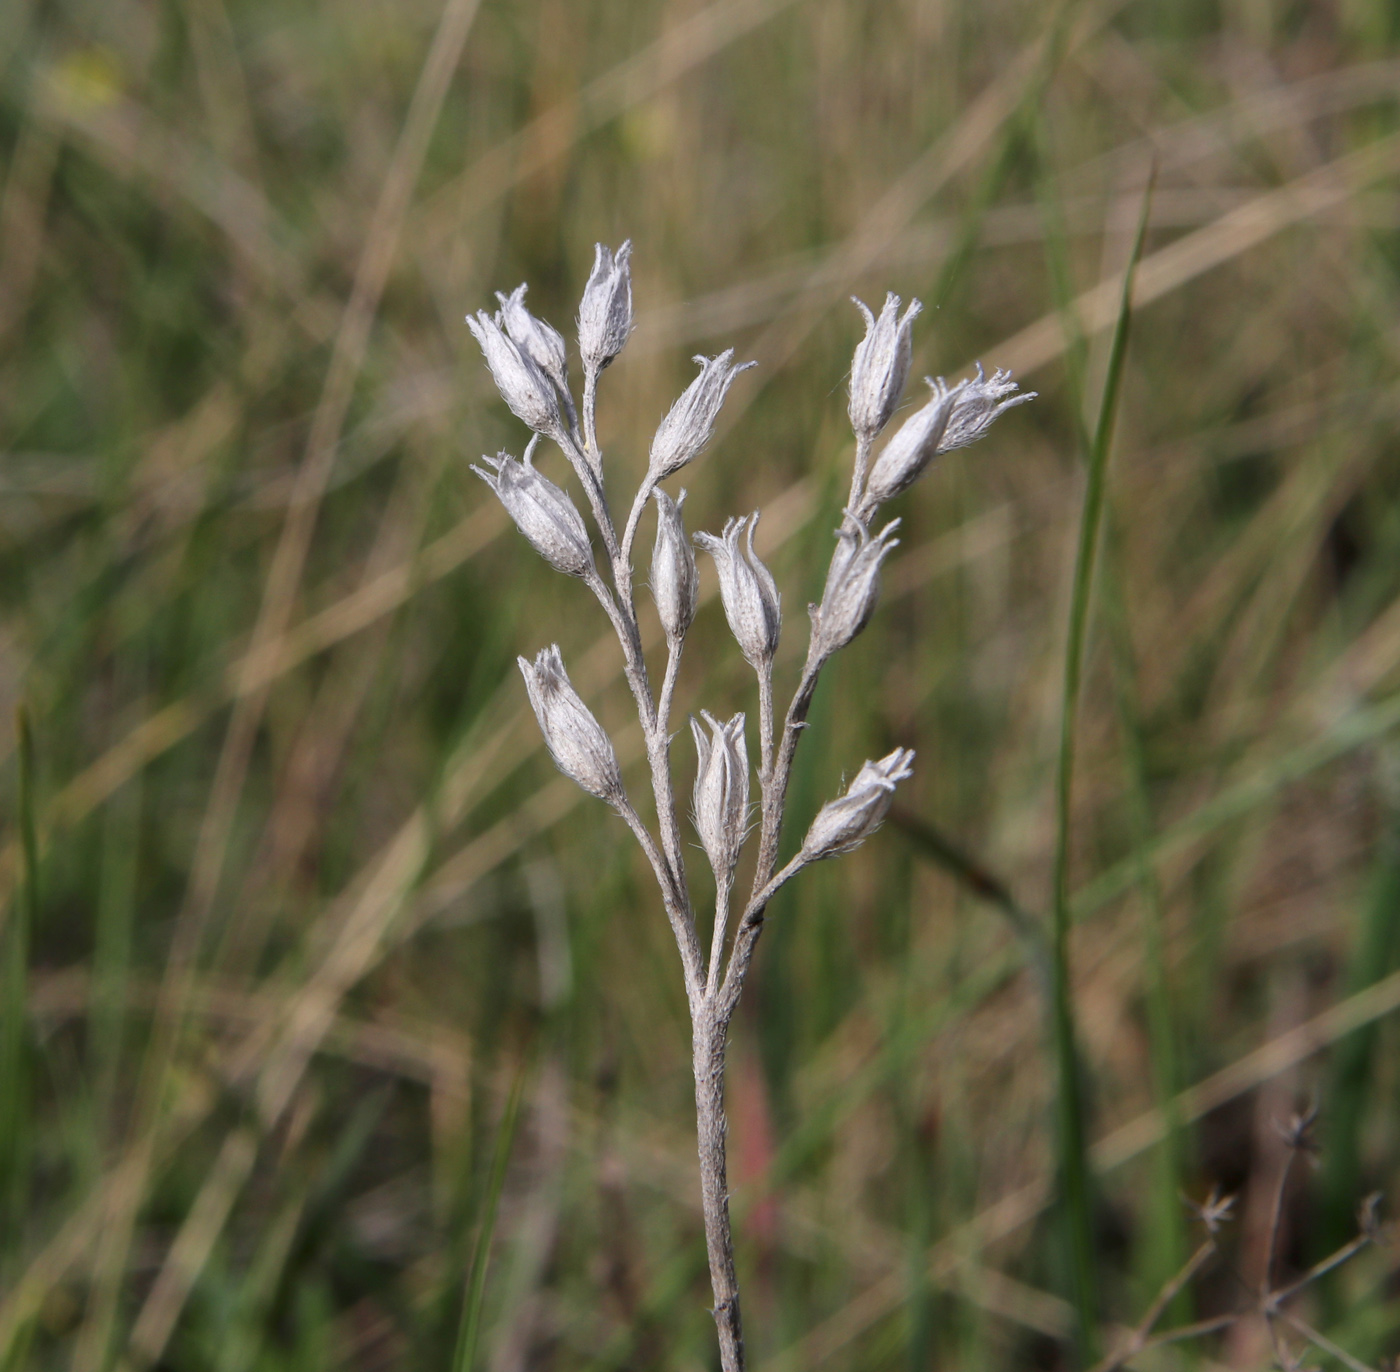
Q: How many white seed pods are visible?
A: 14